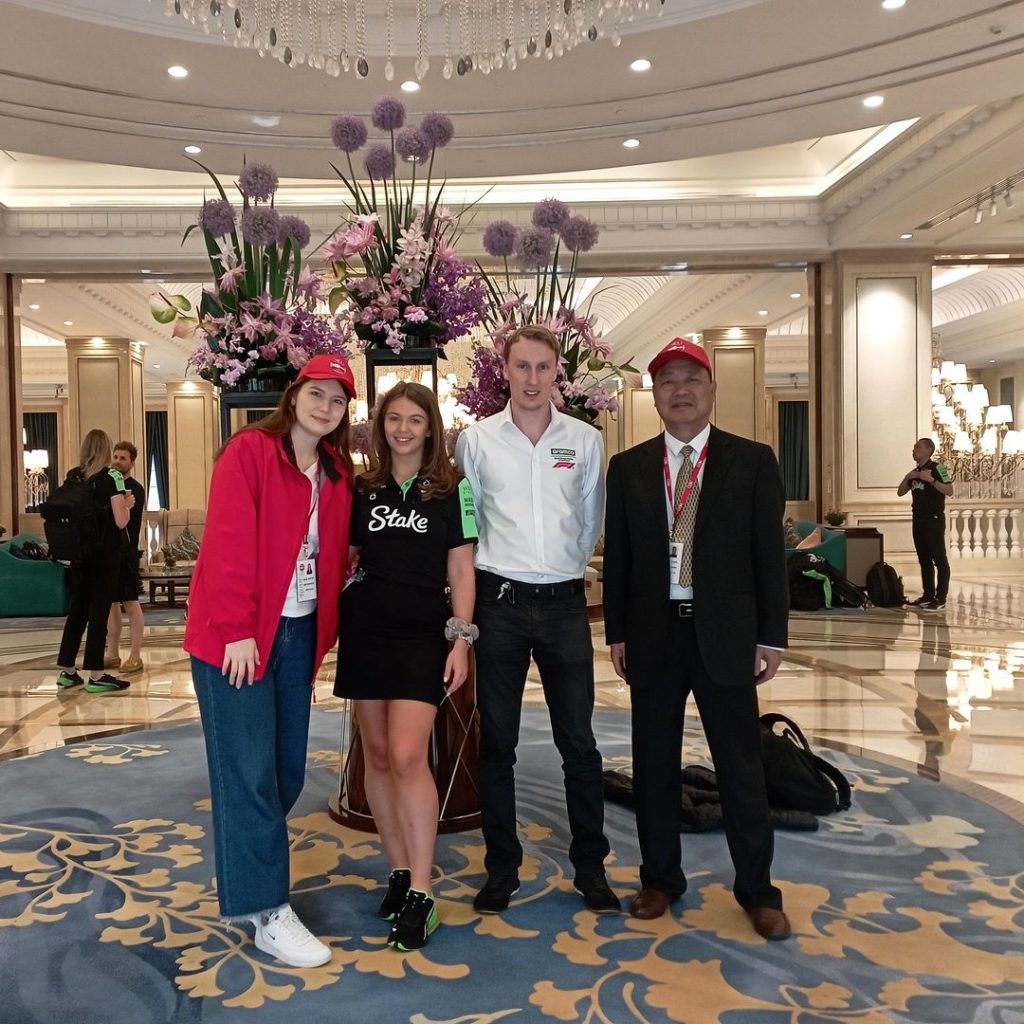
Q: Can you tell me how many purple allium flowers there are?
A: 13